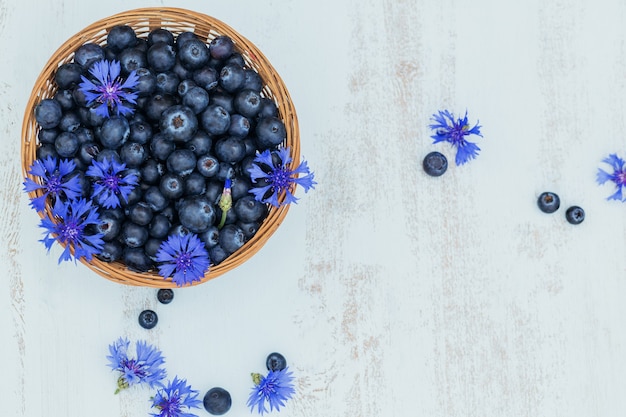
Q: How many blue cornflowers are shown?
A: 11